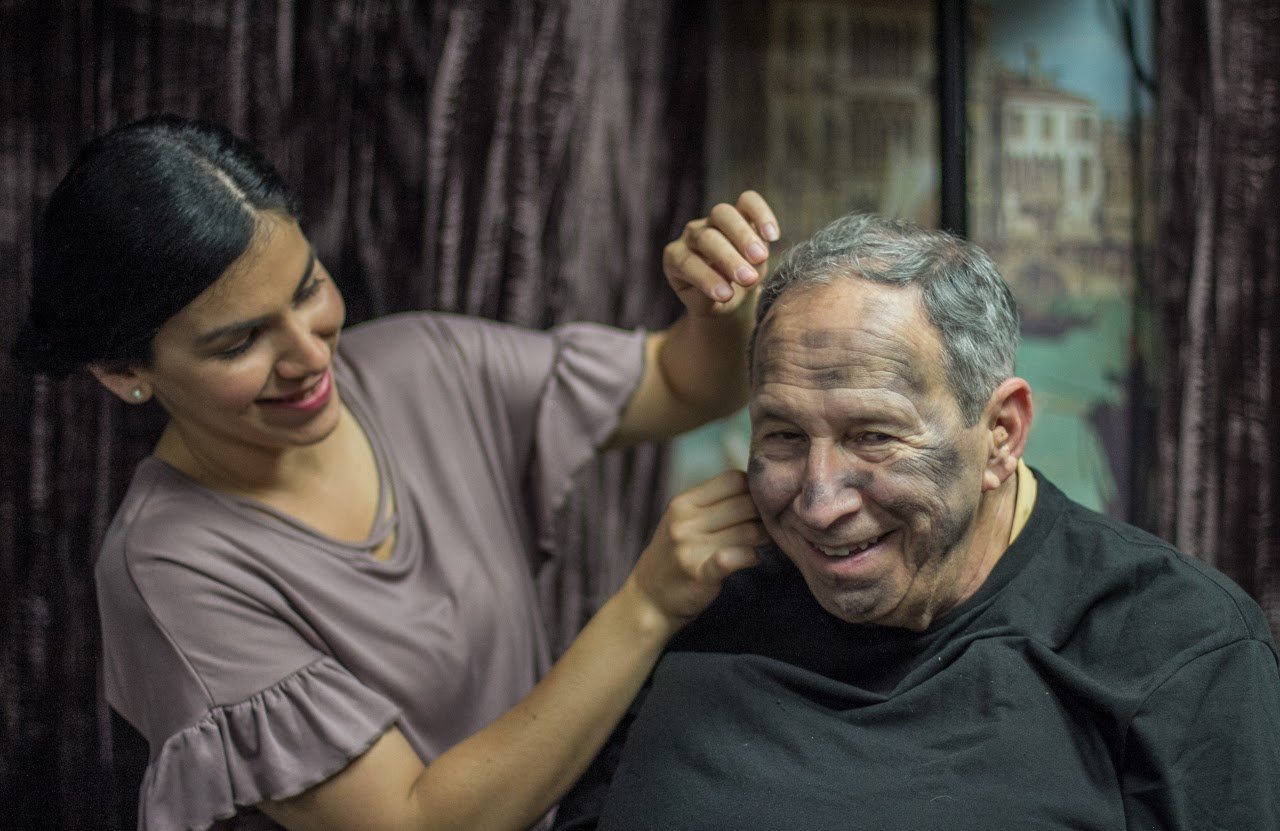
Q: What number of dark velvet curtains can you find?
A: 2